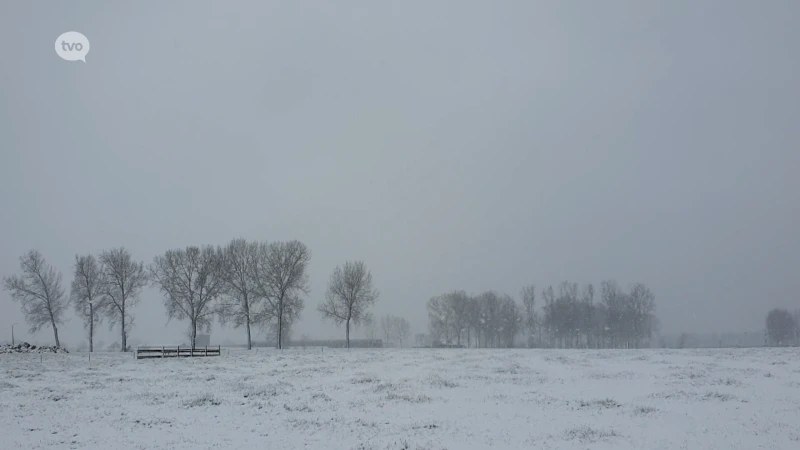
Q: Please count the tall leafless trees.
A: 7